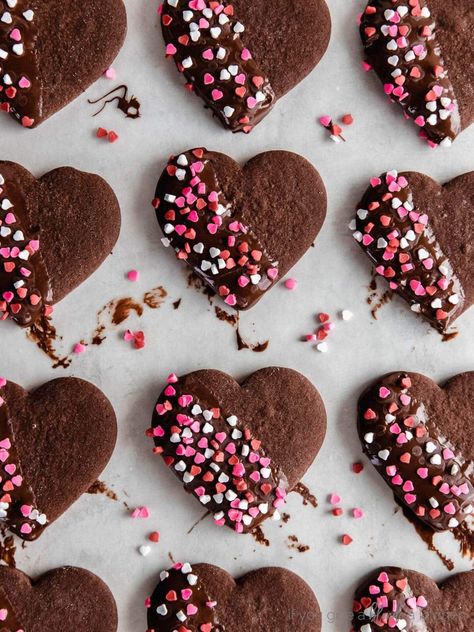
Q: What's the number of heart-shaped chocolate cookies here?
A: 12